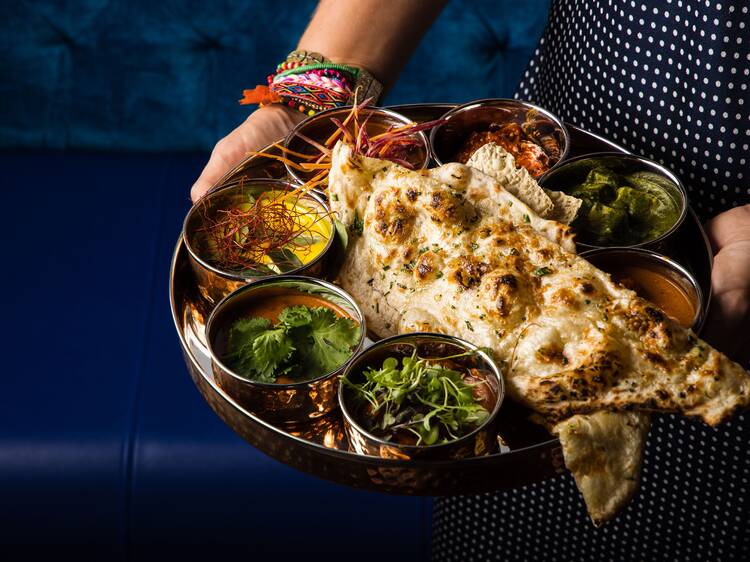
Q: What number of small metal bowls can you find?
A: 7